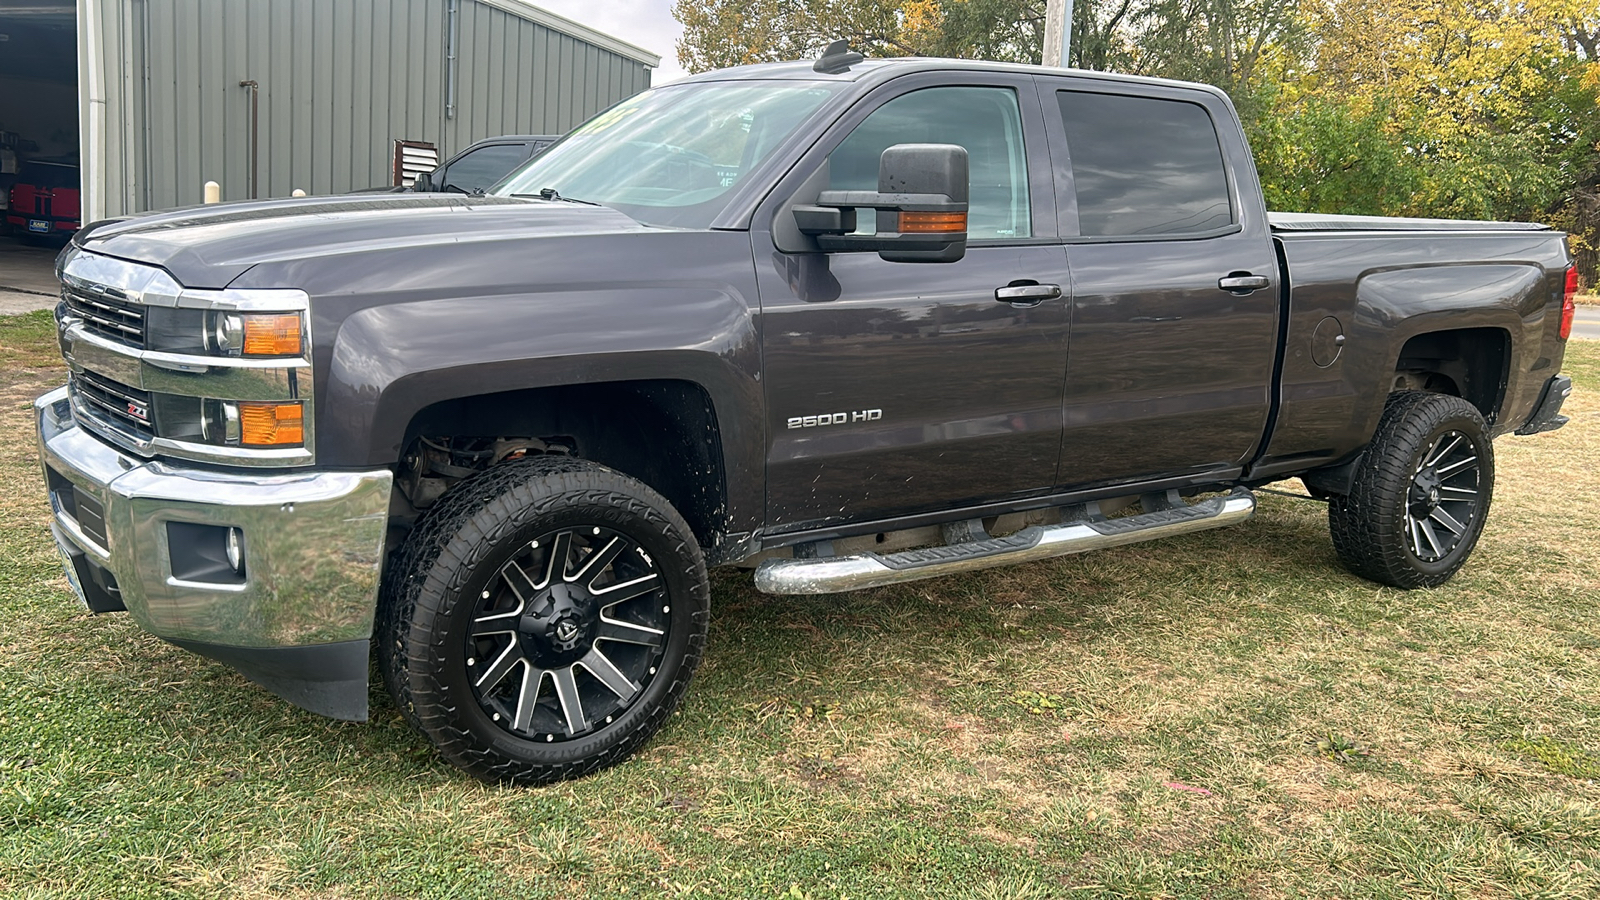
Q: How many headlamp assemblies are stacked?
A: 2